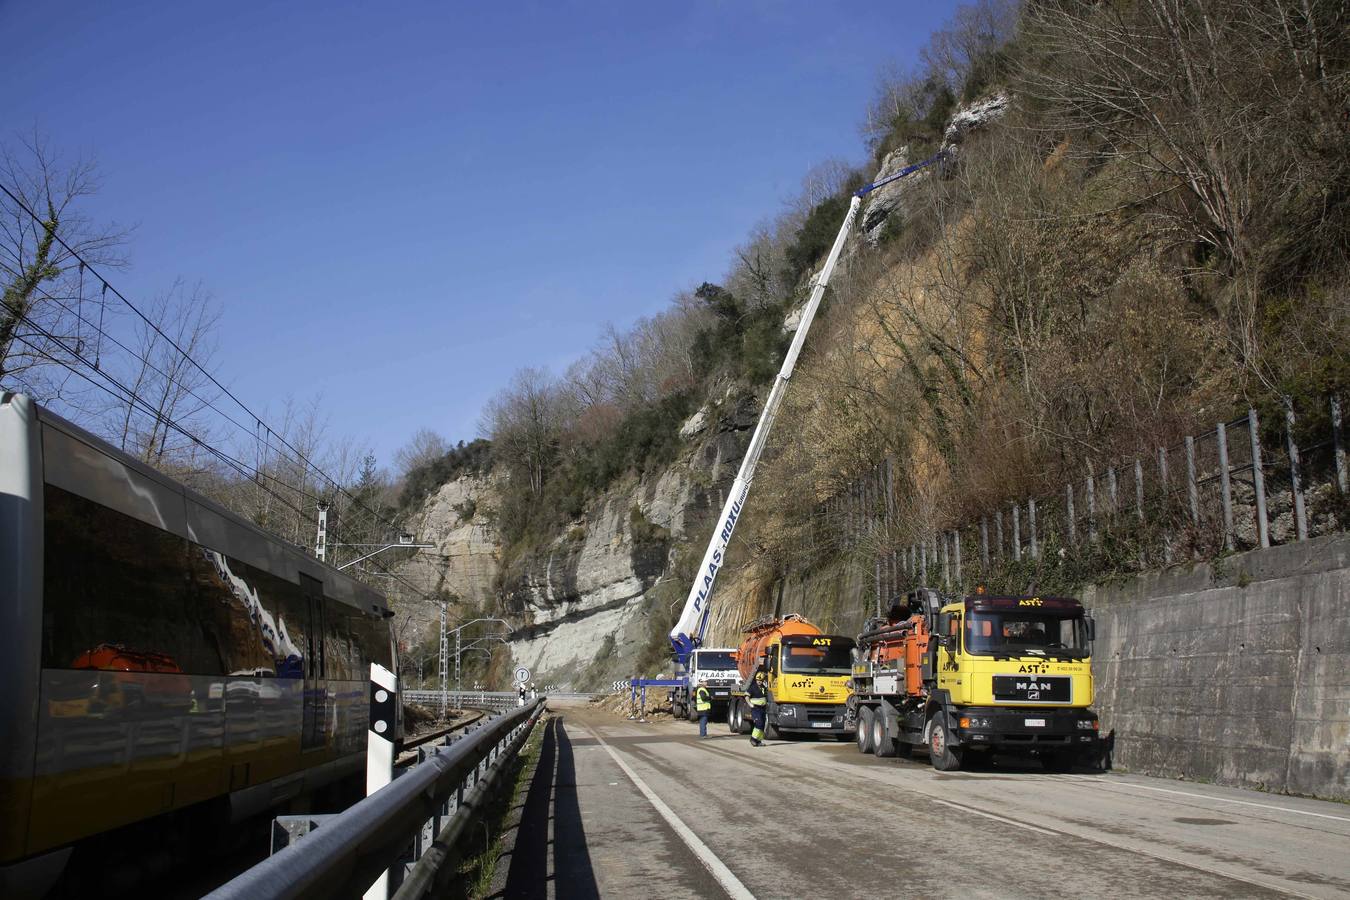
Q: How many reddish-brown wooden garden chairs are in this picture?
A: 0